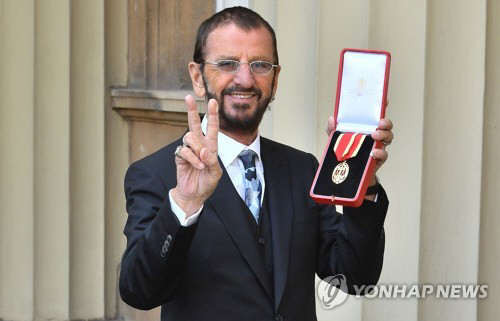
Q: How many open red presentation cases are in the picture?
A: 1